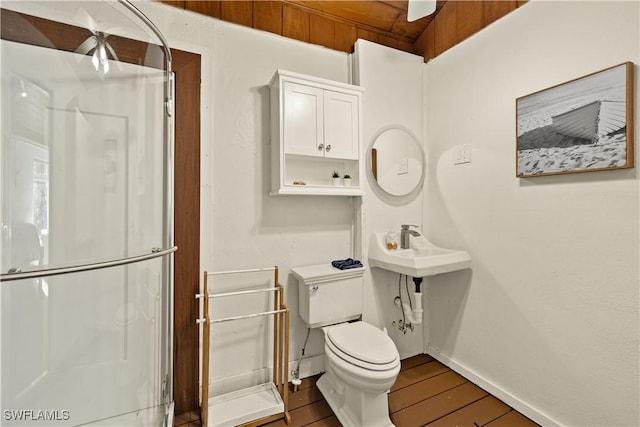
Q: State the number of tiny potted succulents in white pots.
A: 2